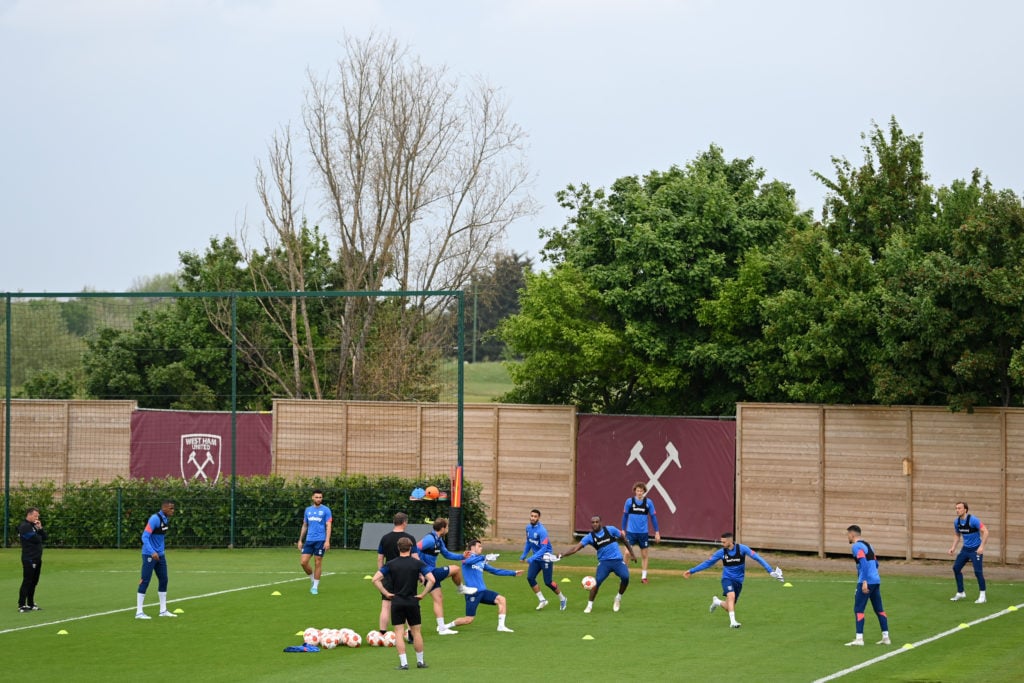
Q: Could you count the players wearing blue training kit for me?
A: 10